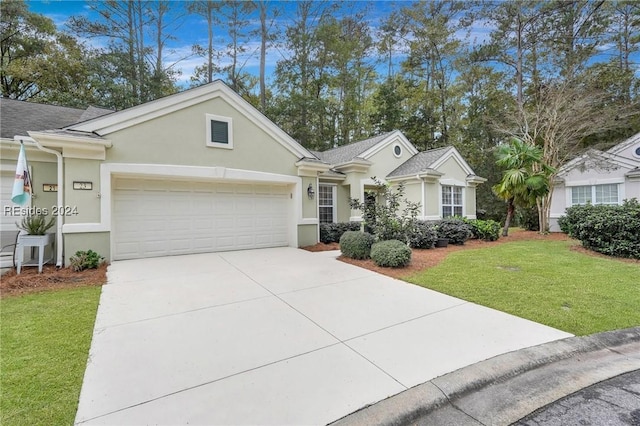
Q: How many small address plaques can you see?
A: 2